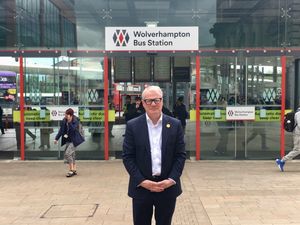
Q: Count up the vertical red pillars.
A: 4